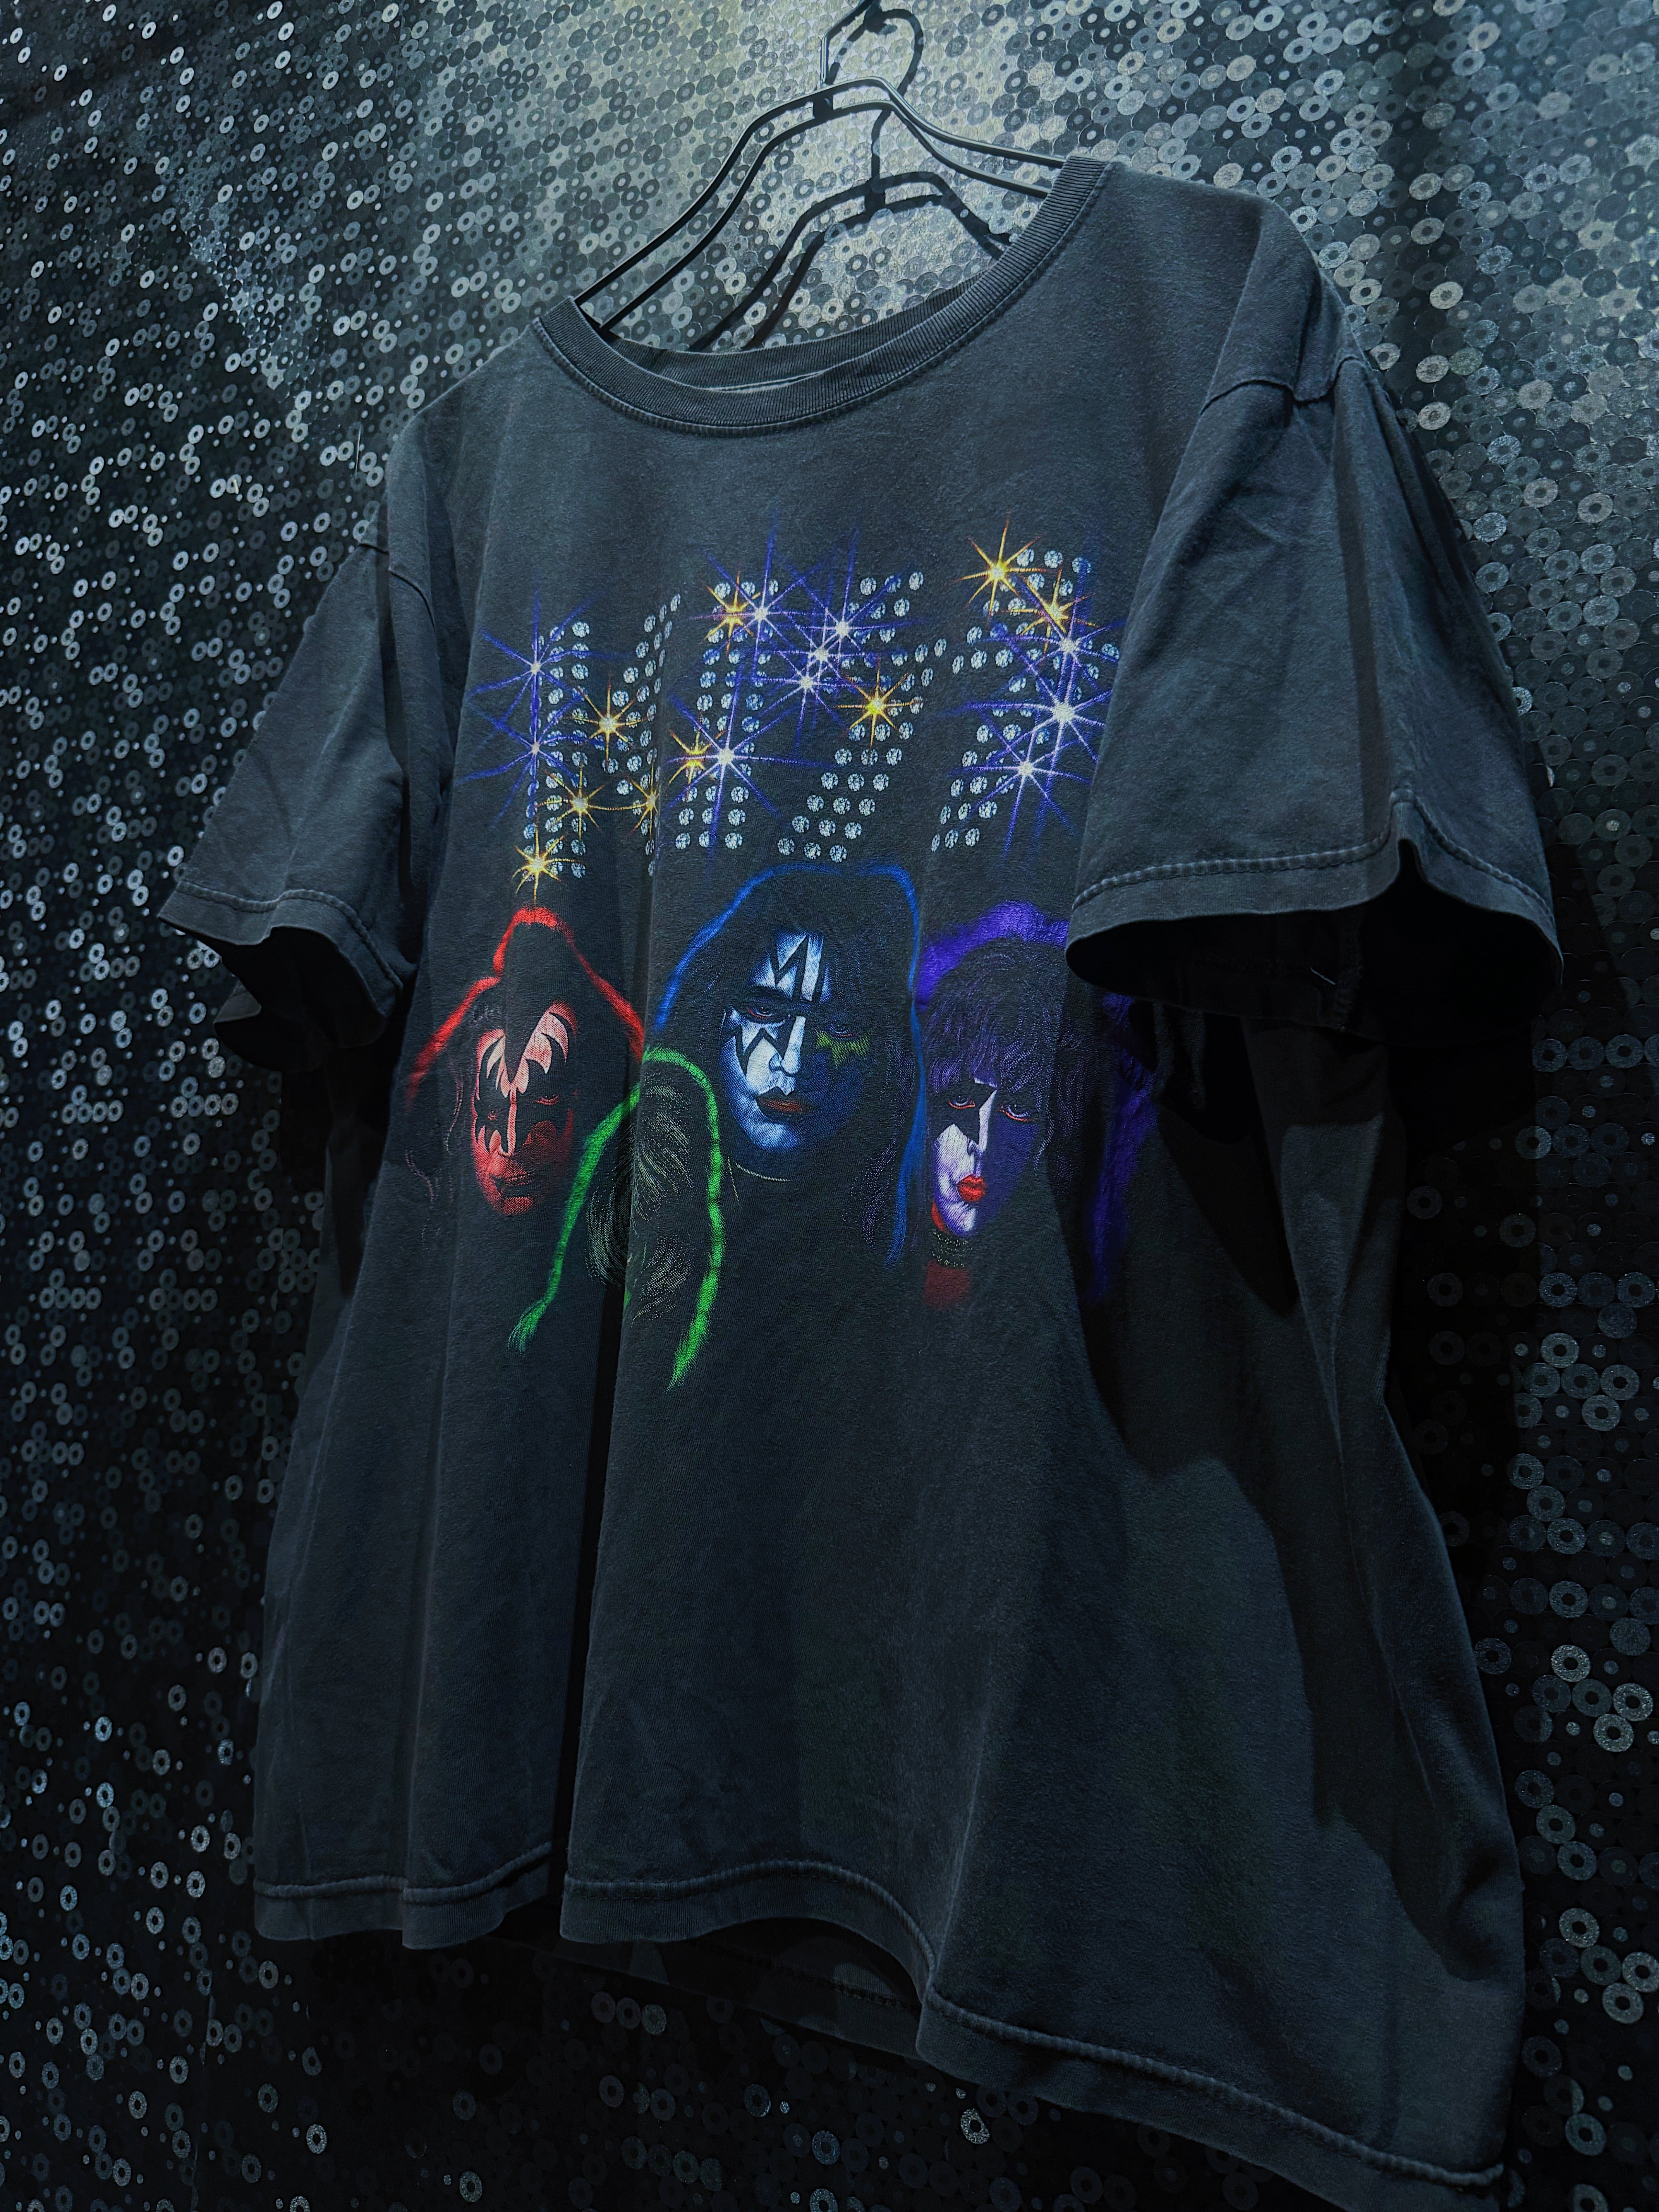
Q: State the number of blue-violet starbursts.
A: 10